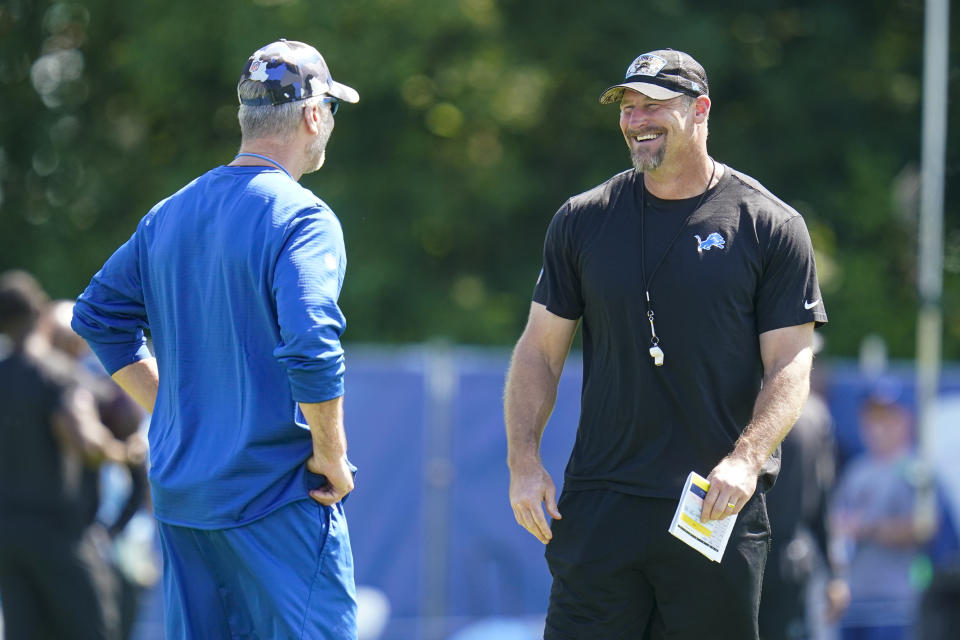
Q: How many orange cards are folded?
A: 0